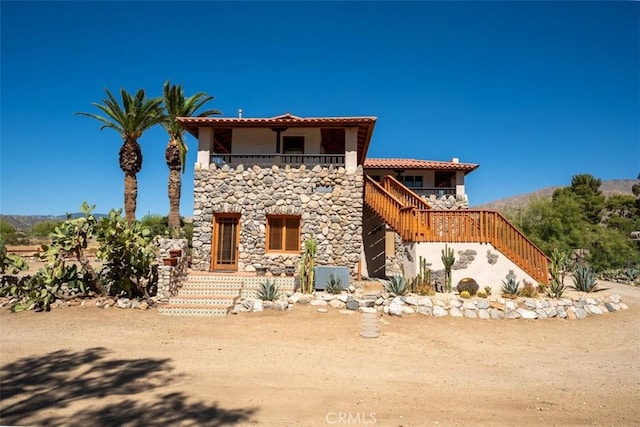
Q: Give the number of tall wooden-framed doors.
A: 1